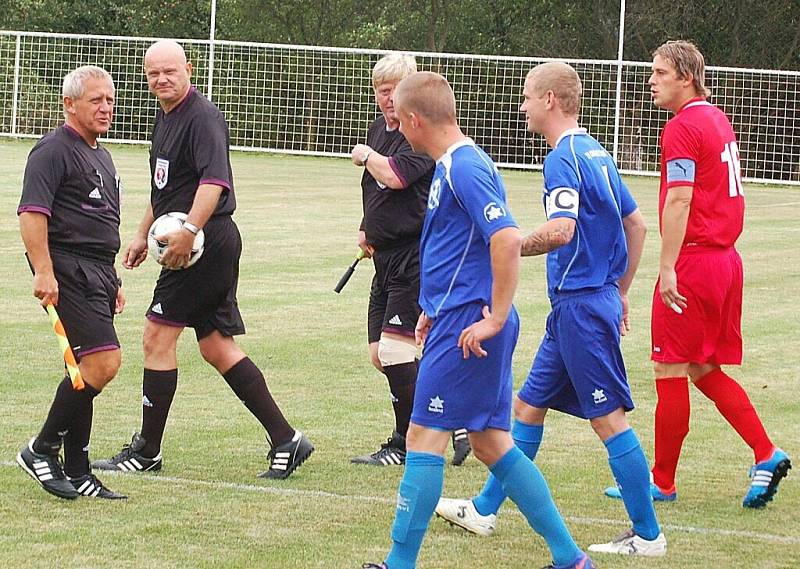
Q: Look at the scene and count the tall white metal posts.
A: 2